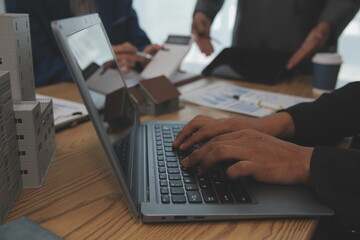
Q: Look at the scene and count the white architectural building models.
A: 3